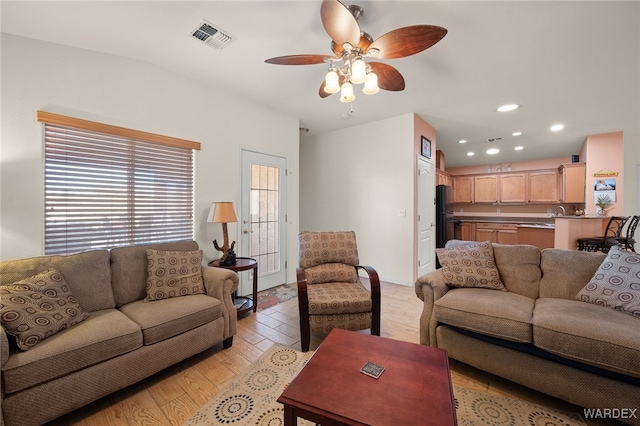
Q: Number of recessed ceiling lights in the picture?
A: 7